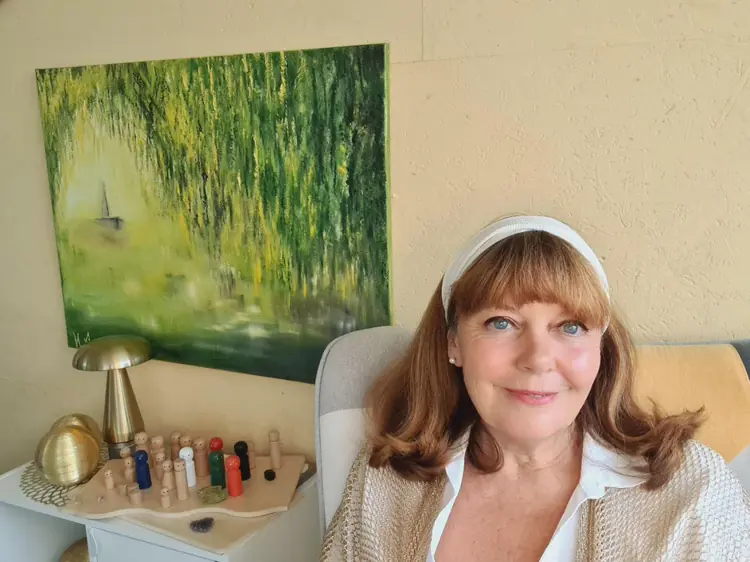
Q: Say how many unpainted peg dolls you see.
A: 14